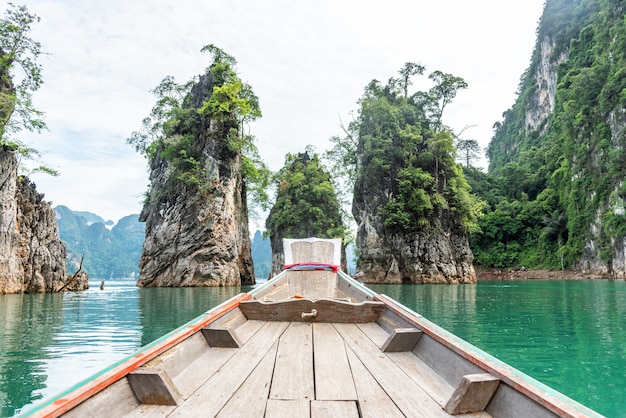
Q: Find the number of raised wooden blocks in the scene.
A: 4